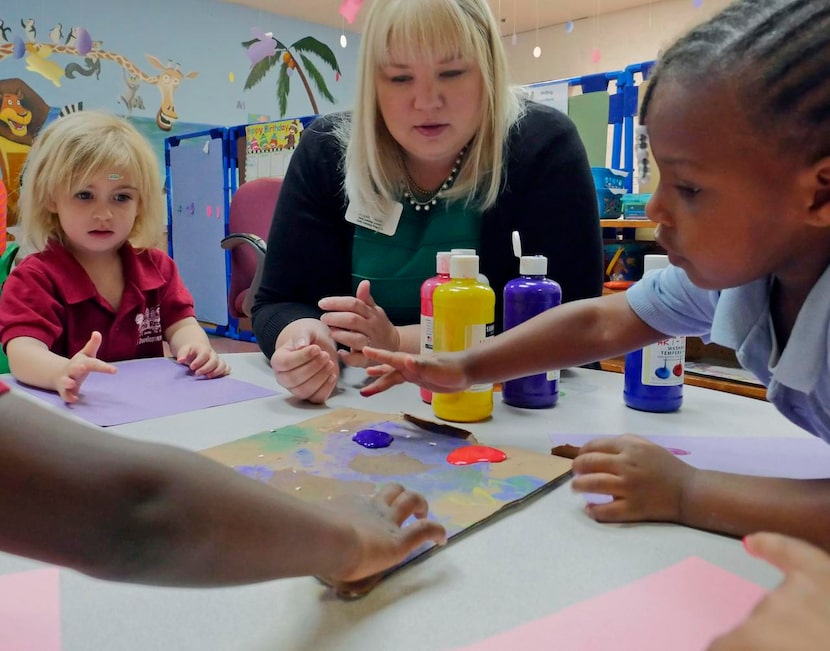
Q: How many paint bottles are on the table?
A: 5